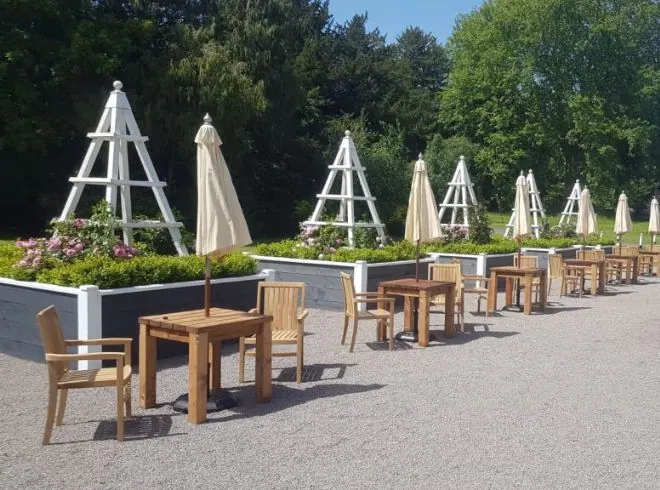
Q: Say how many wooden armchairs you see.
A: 12